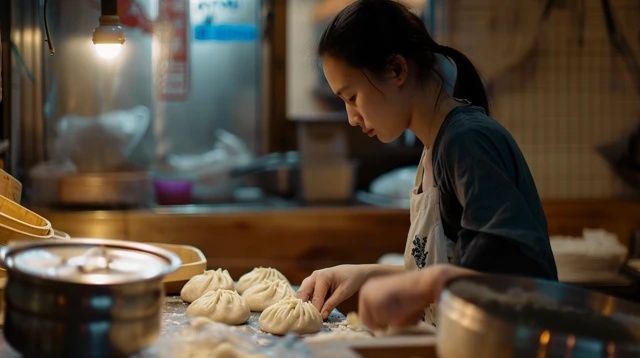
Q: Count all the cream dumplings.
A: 5